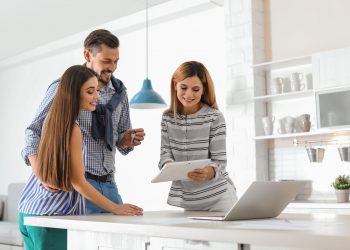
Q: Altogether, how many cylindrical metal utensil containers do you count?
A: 2